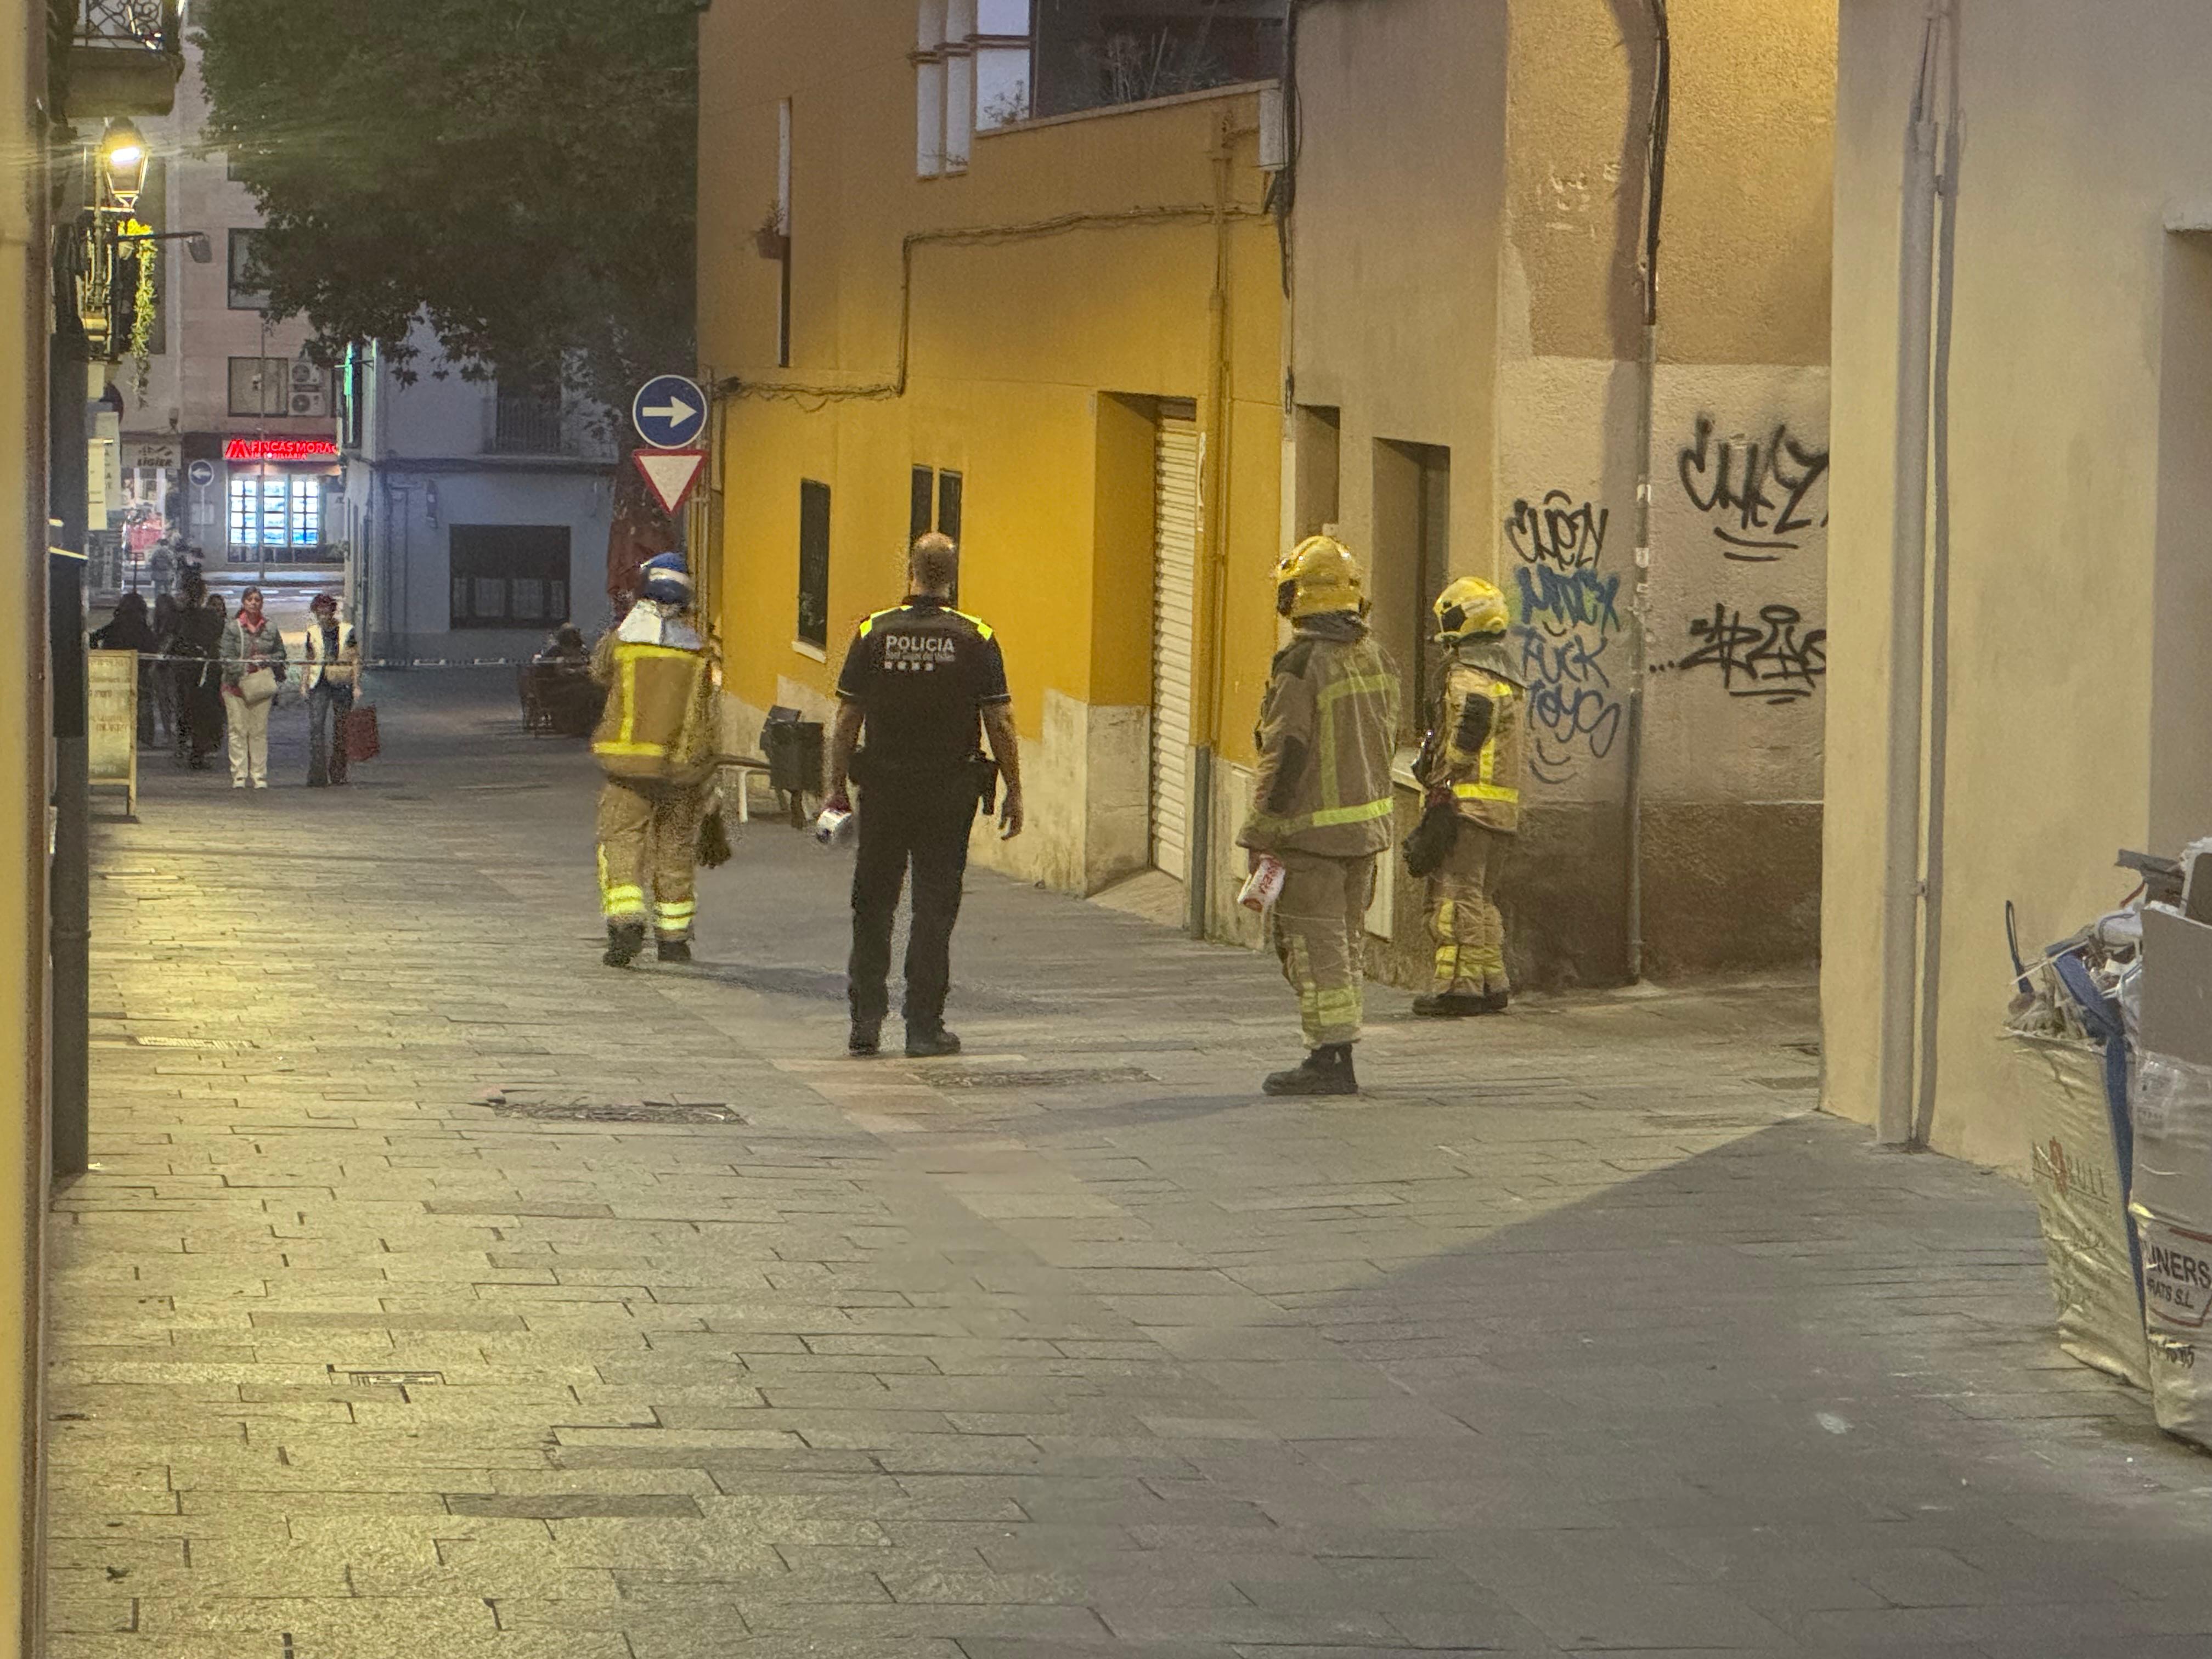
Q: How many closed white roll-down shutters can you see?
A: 1